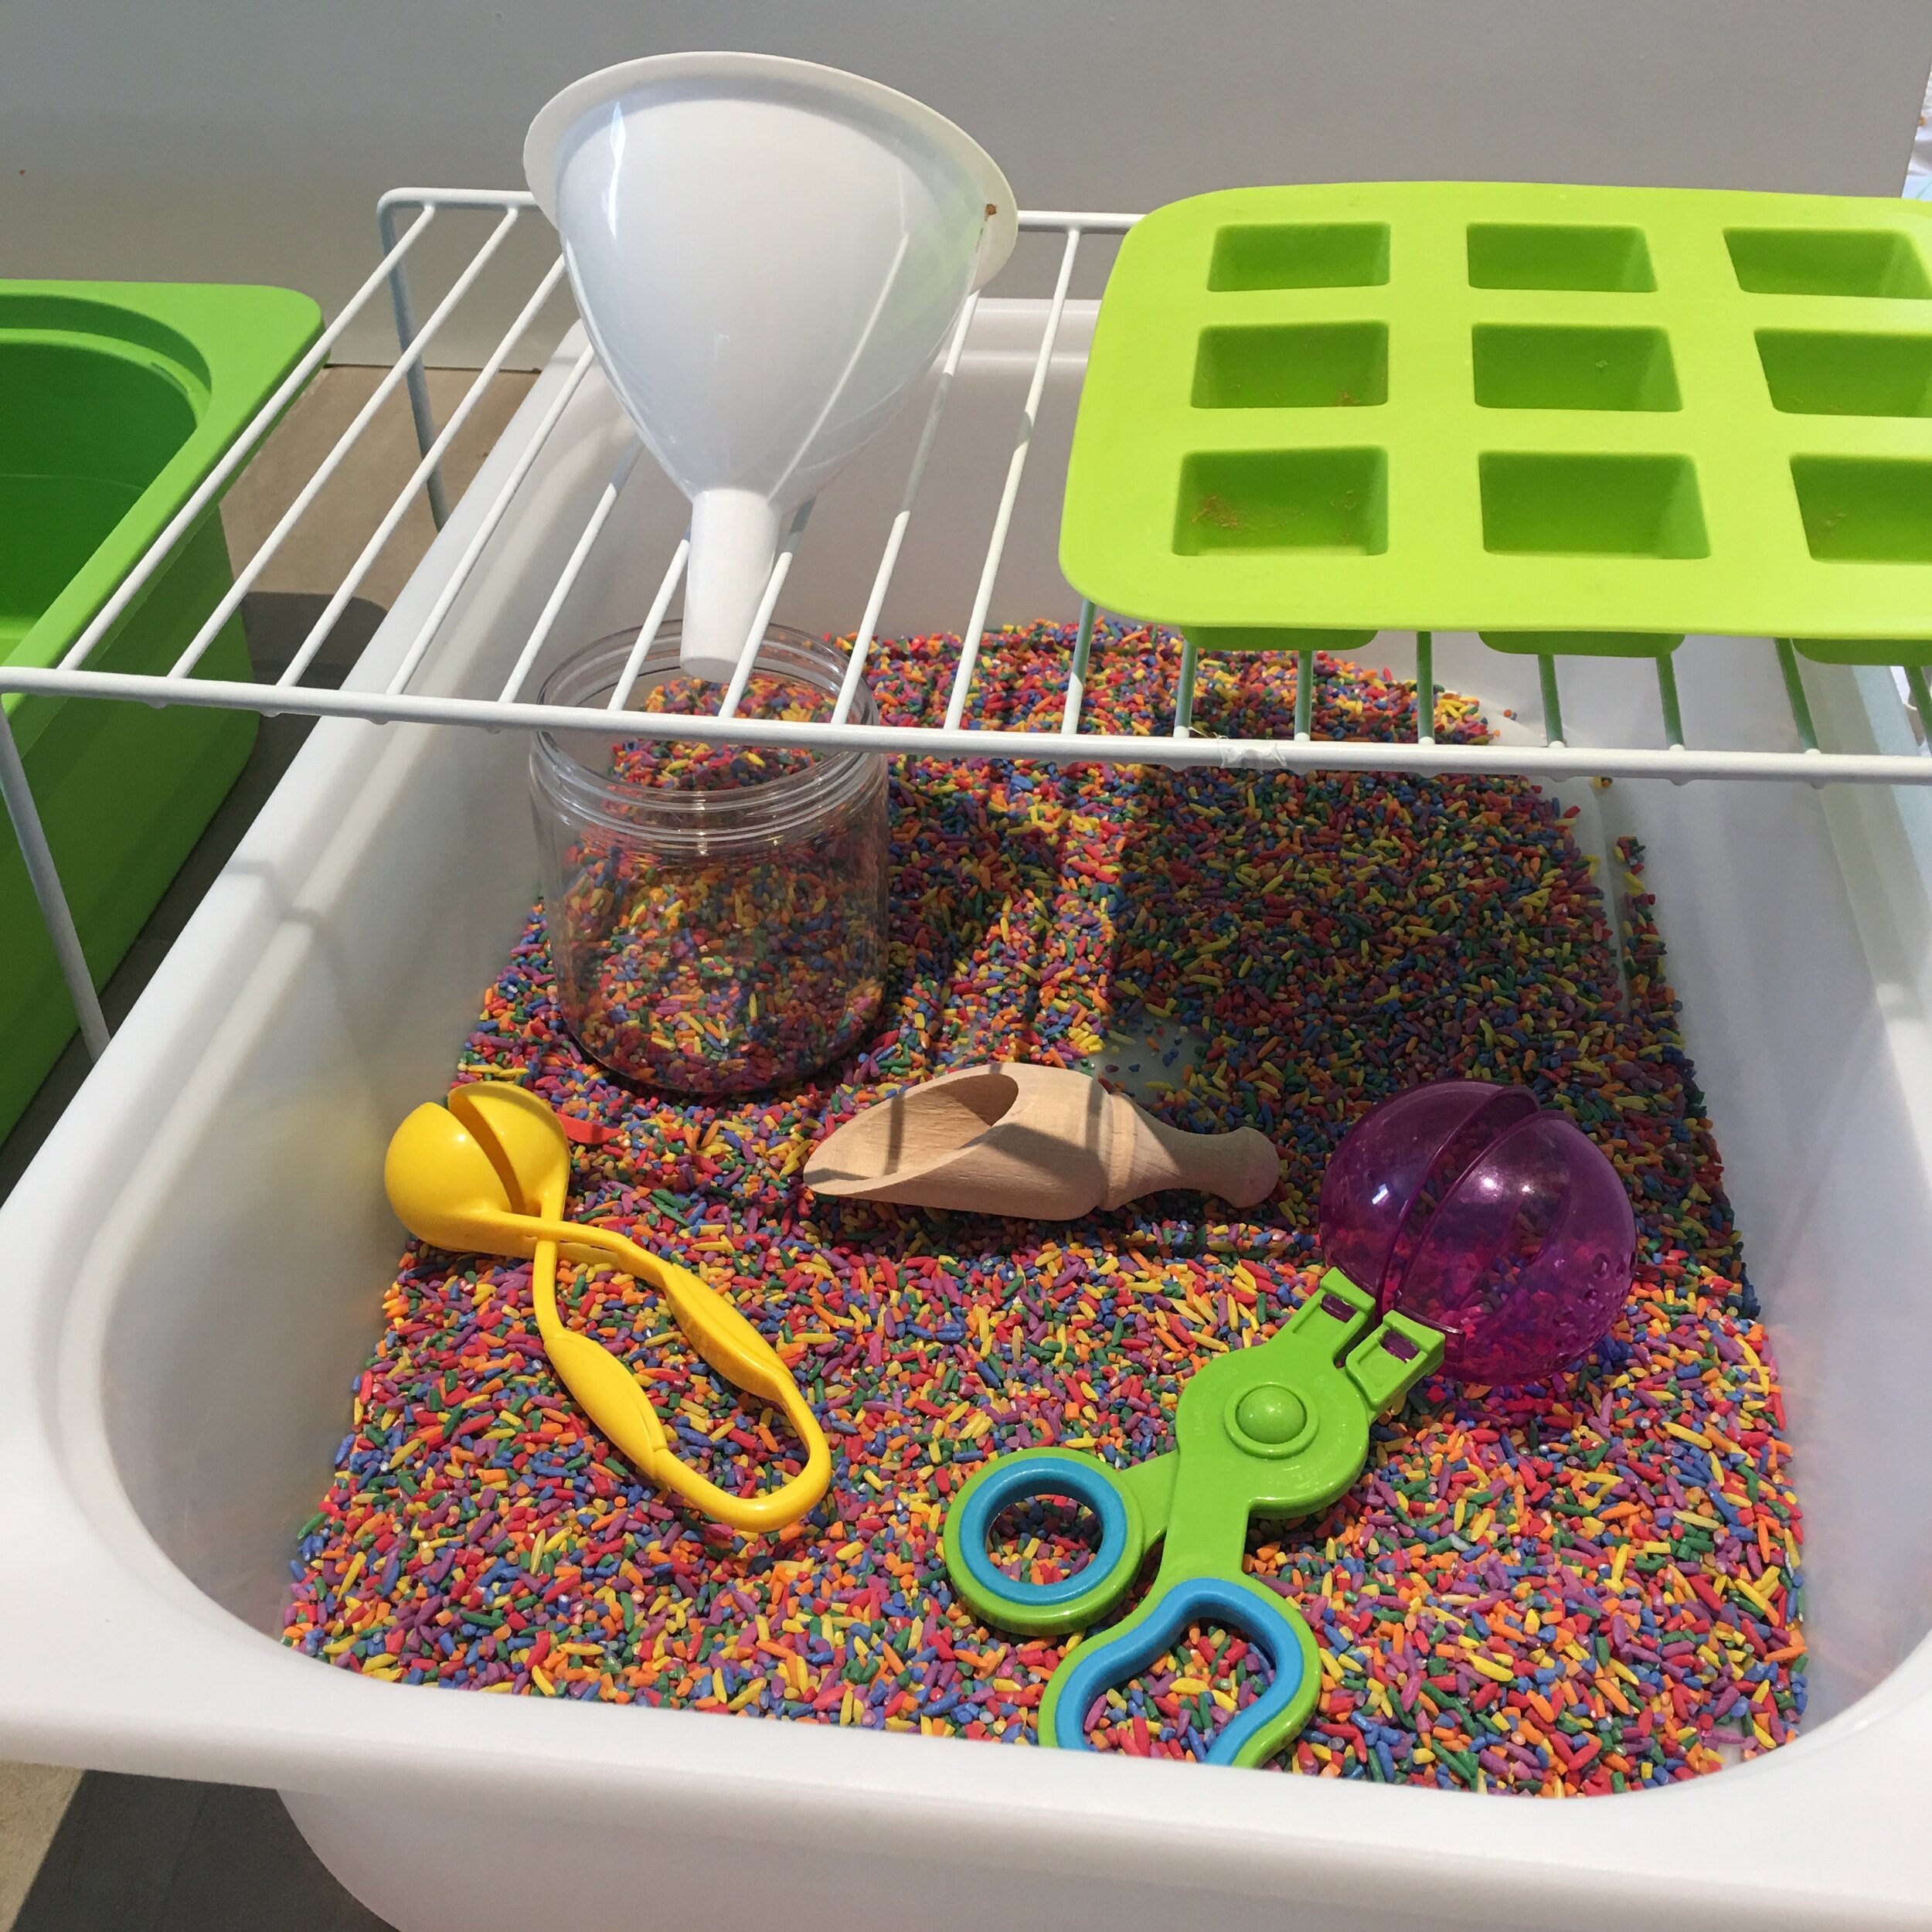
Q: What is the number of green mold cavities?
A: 9